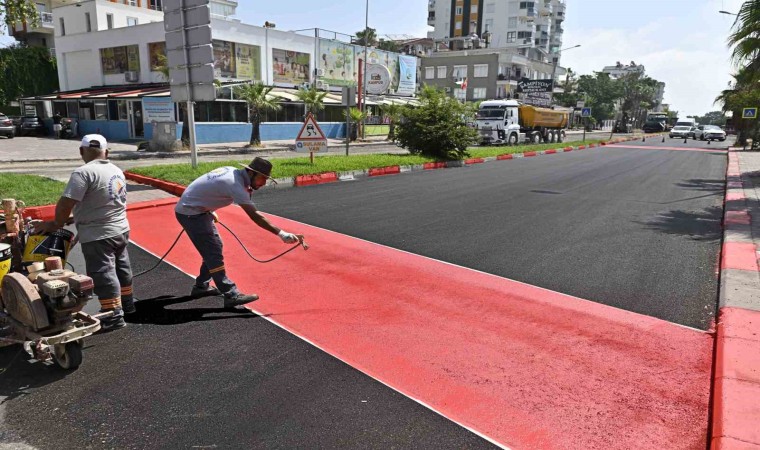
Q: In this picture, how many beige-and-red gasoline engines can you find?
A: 1